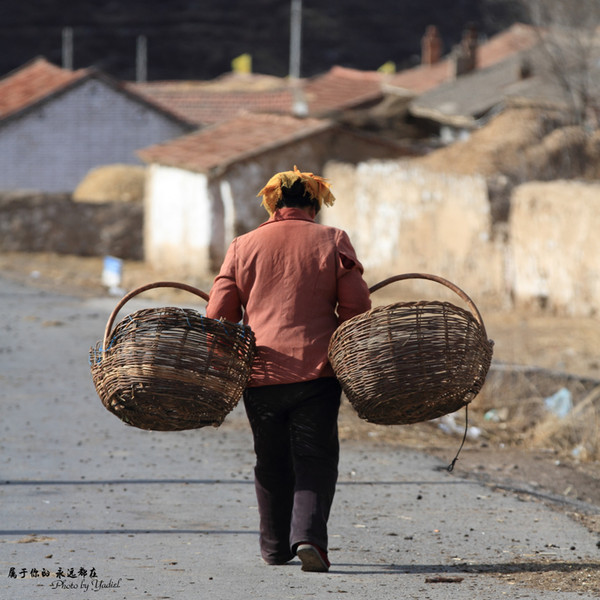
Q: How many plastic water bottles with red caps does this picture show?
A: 0